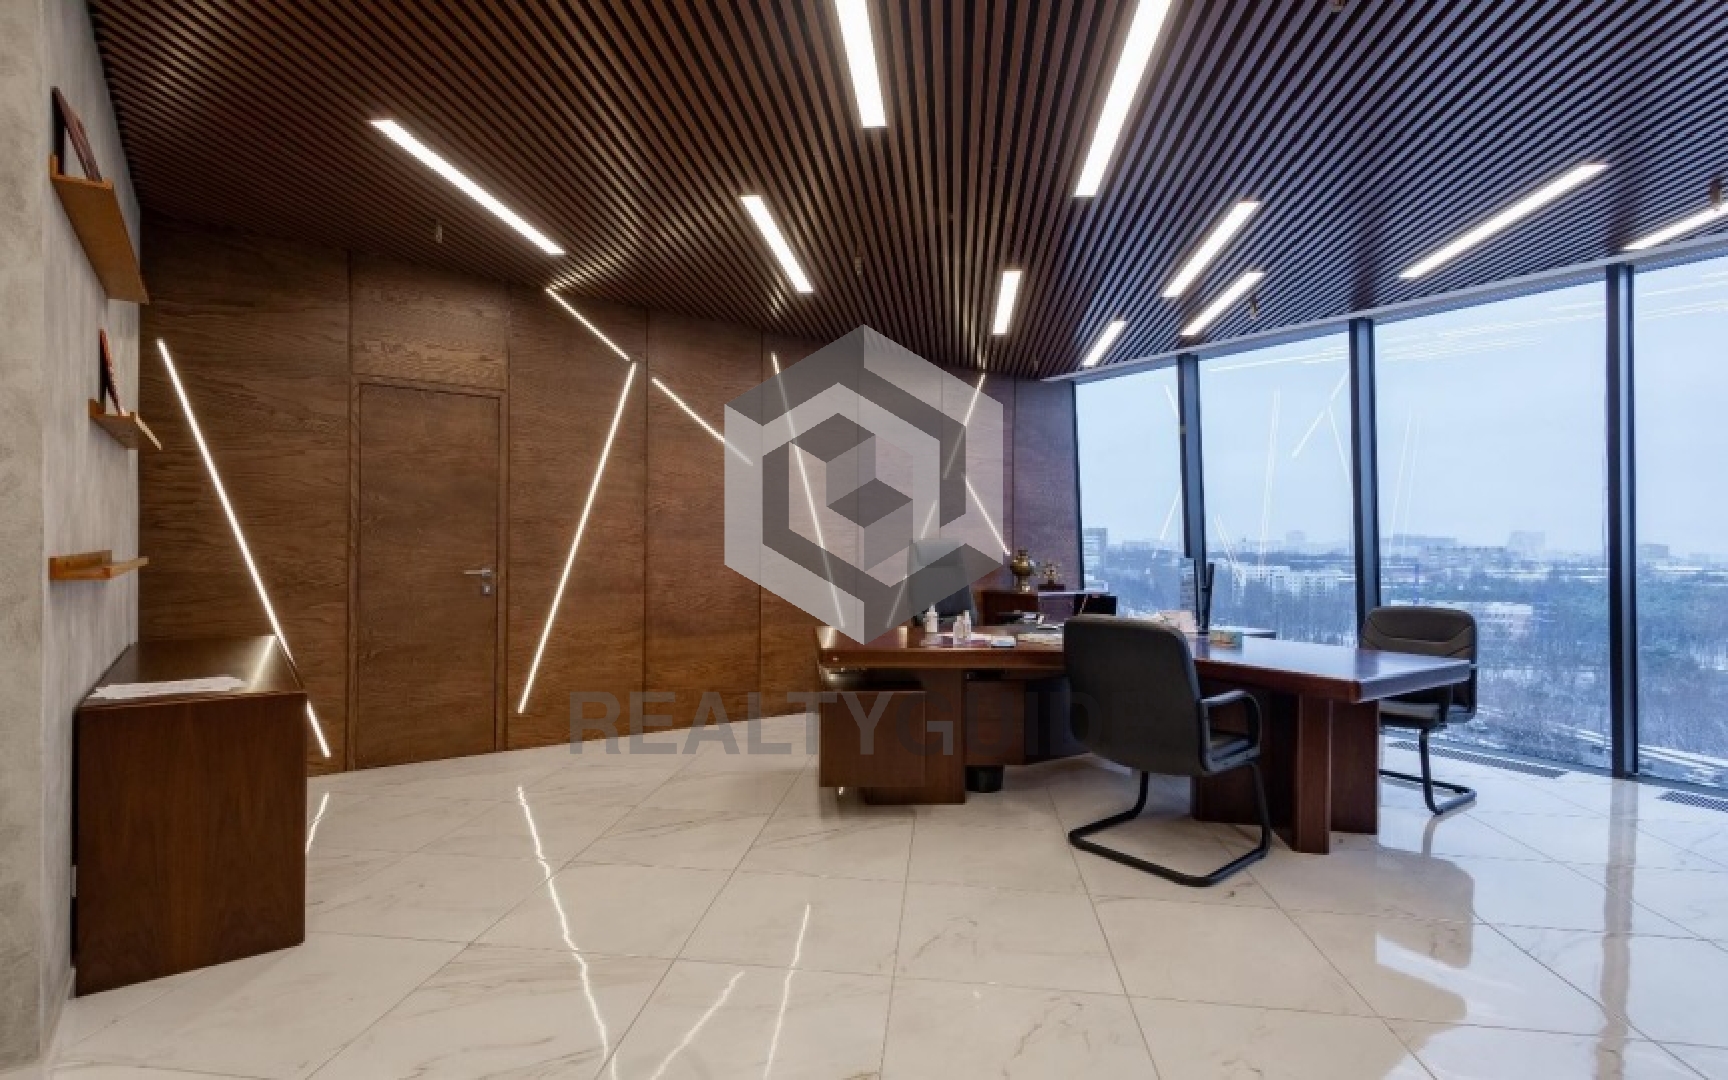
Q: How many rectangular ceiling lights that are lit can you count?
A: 10